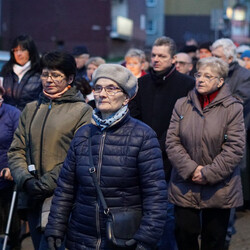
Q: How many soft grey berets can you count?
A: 1